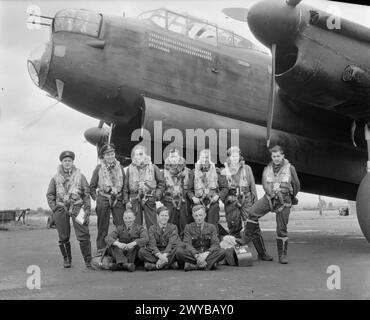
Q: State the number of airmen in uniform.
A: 10